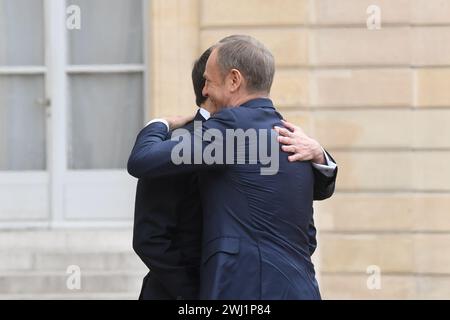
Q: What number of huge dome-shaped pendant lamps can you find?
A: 0